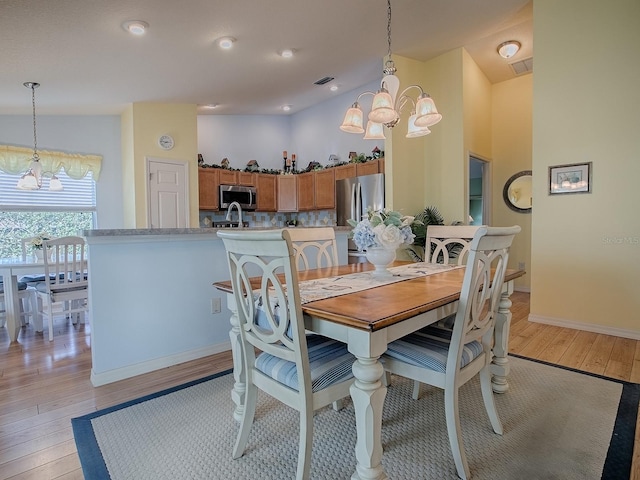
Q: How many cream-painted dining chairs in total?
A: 4